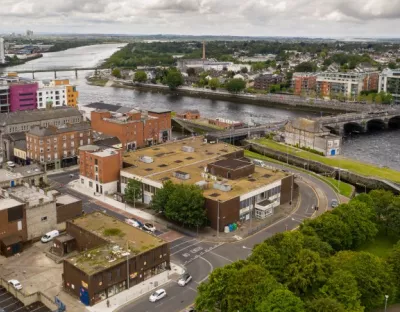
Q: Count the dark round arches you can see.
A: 3